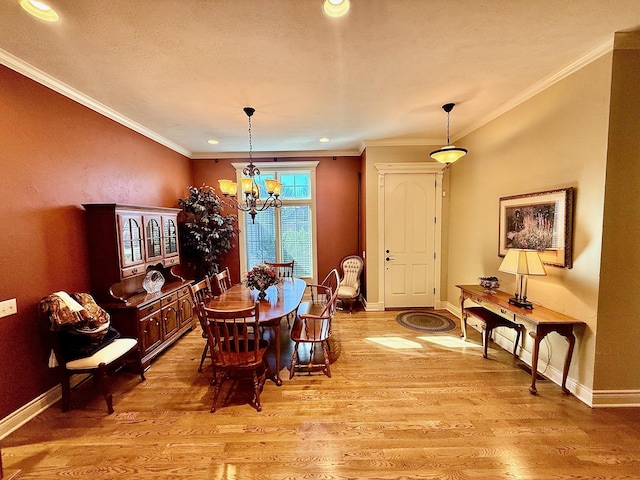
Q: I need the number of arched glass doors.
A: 3